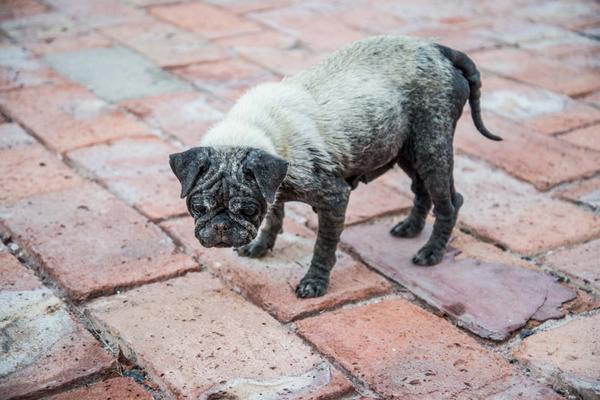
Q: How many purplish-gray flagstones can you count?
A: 1